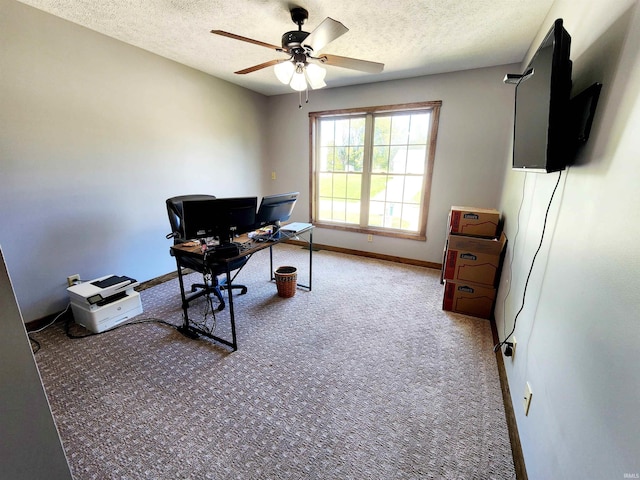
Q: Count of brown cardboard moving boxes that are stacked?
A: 3